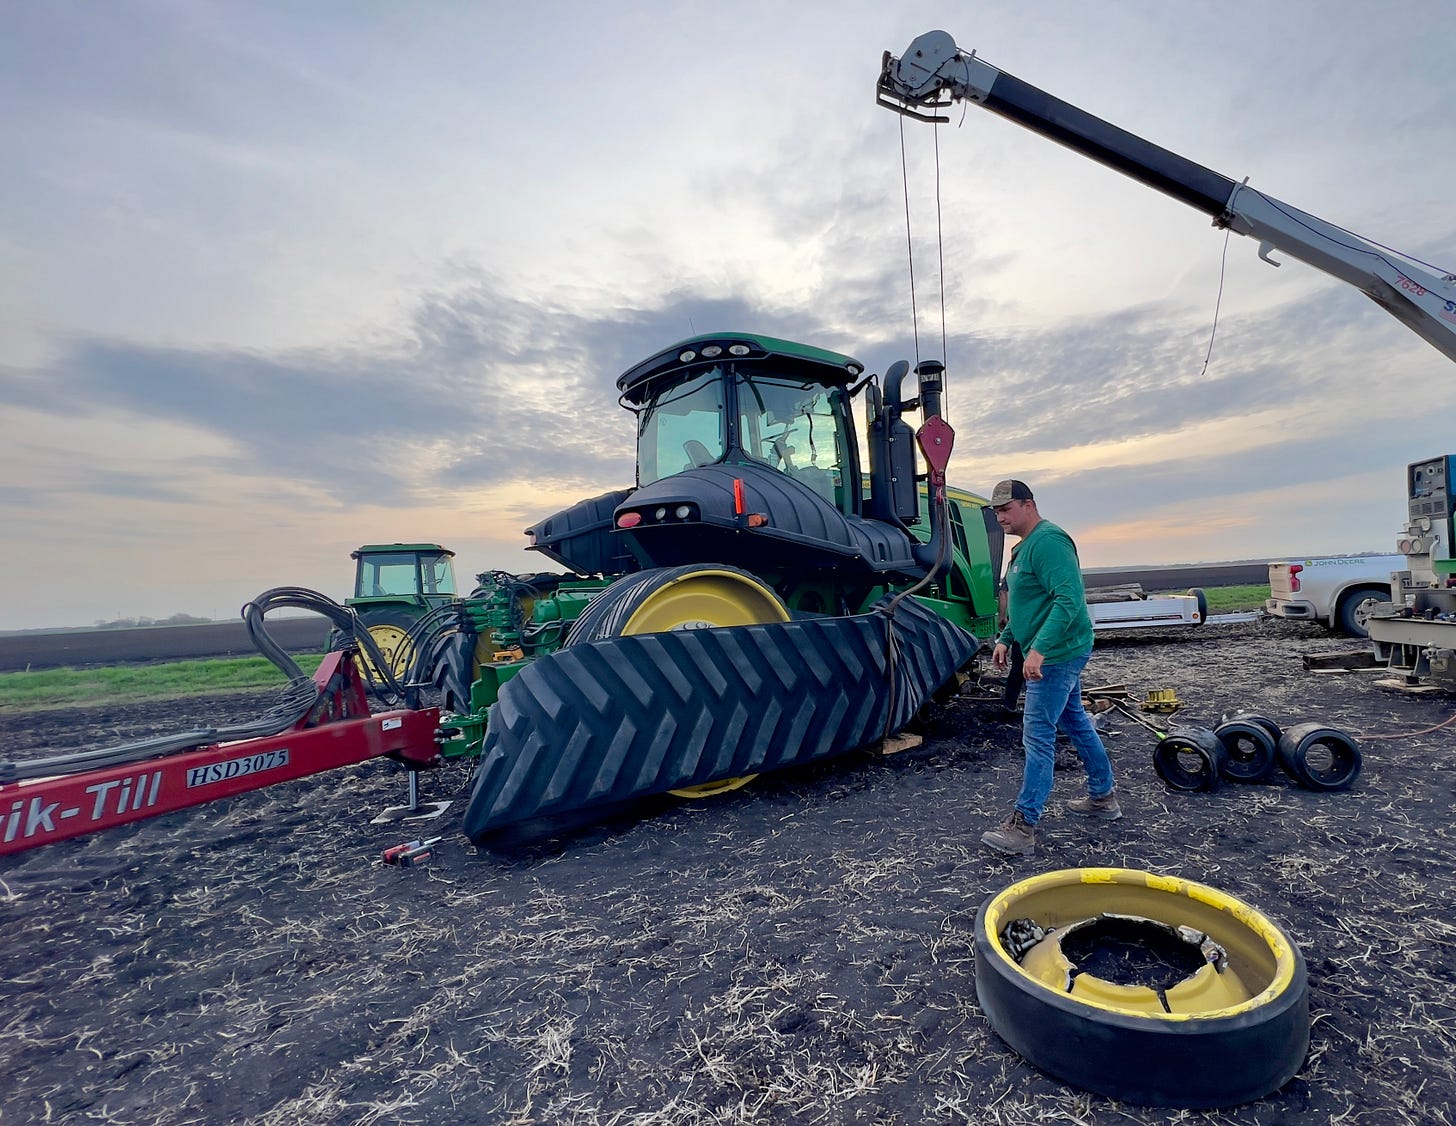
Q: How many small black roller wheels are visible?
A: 4